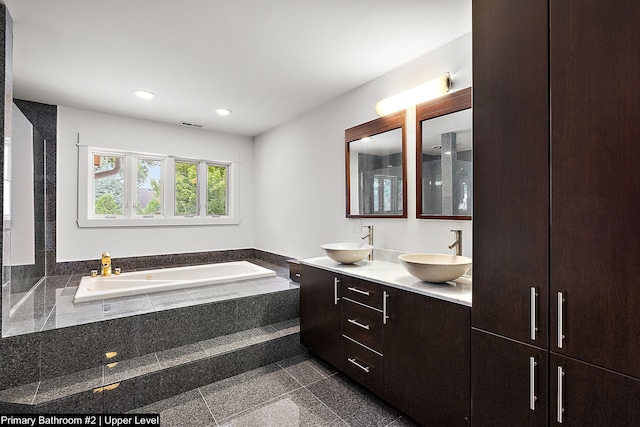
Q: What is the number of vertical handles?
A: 6